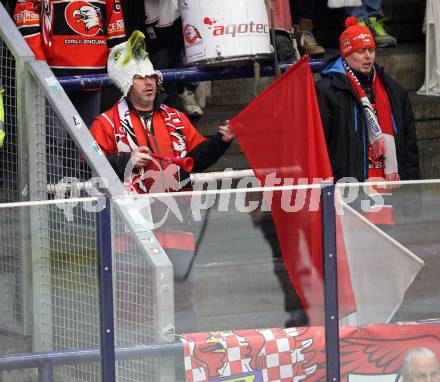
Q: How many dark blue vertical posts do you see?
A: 2